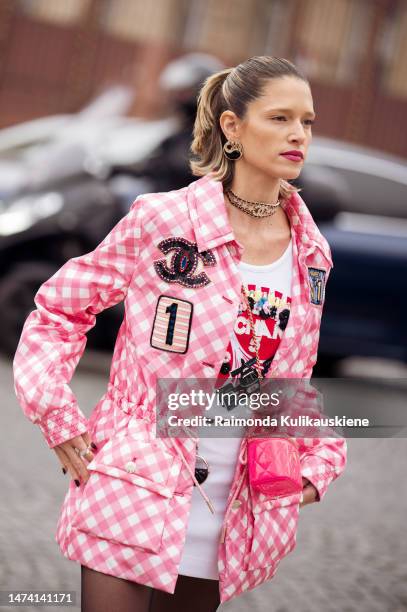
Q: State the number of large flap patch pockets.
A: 2